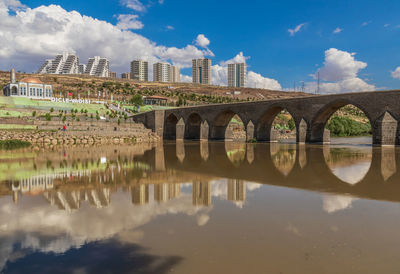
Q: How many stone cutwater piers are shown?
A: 5